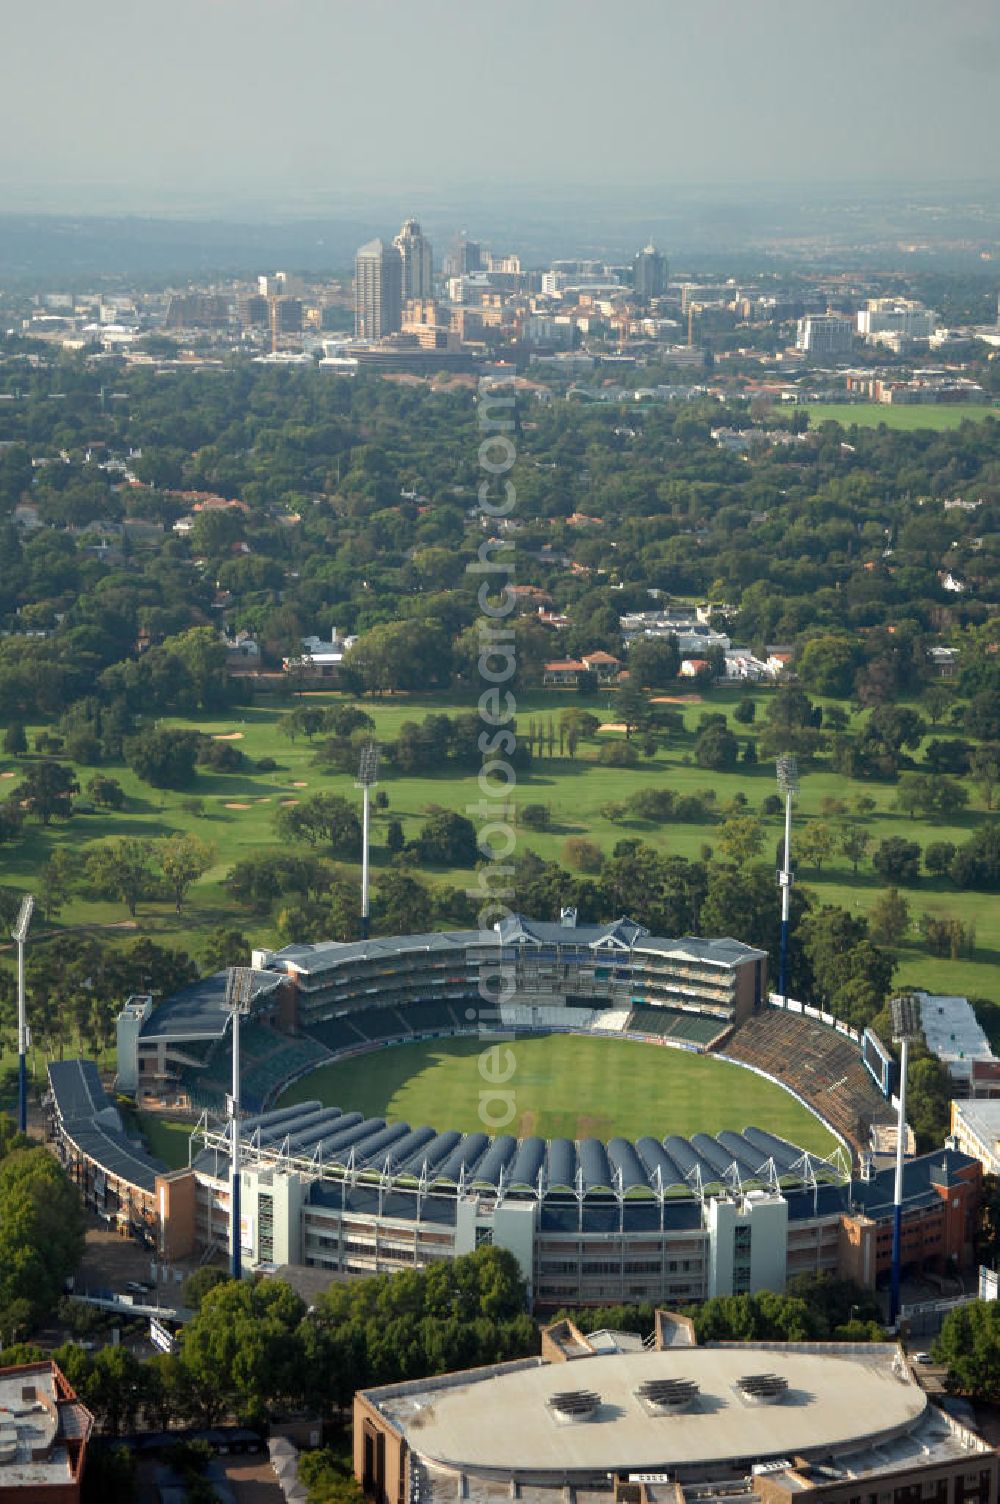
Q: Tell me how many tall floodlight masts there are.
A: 5